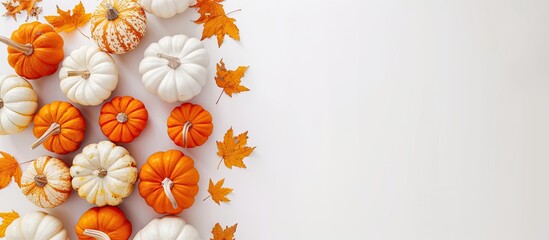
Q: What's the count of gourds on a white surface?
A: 15